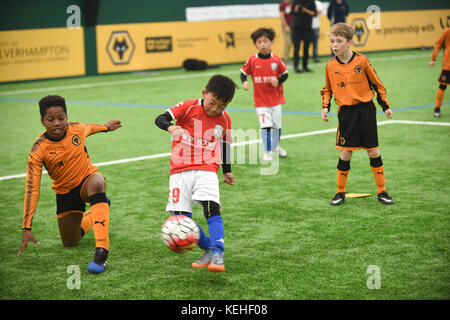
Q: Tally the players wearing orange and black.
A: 3